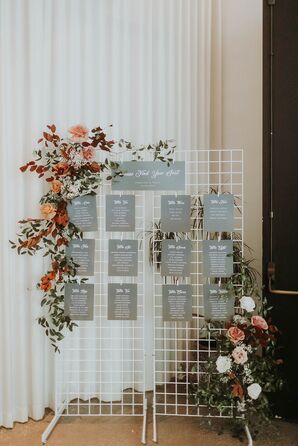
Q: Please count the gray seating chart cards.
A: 12